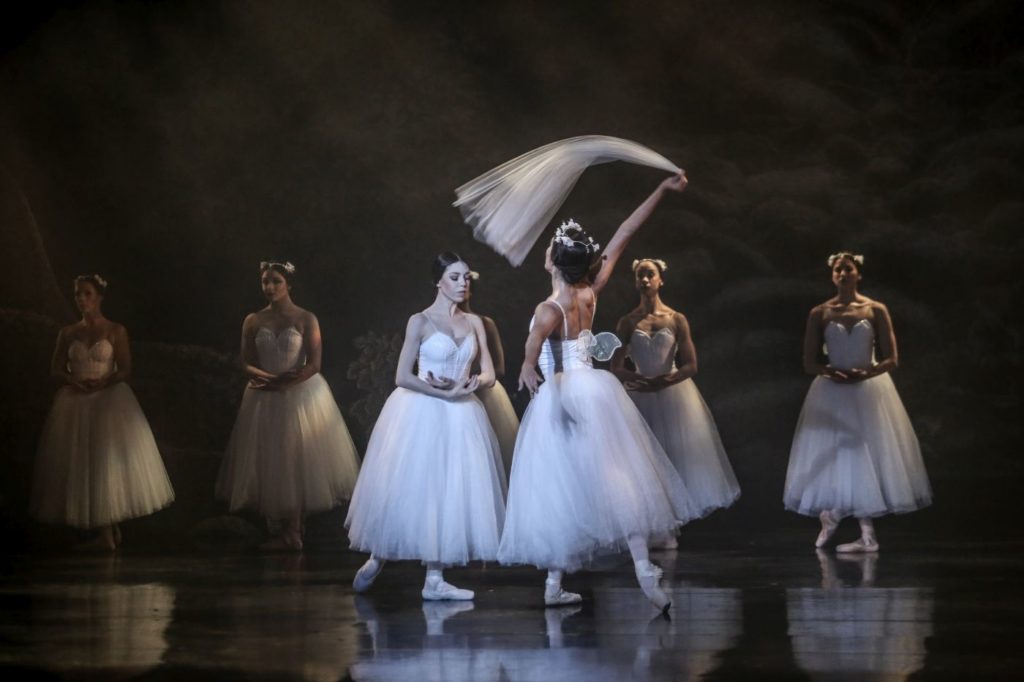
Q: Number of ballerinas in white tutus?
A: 7